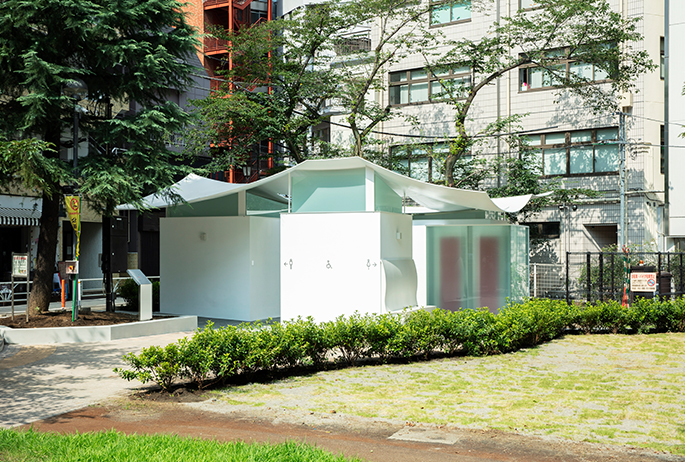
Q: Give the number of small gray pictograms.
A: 3